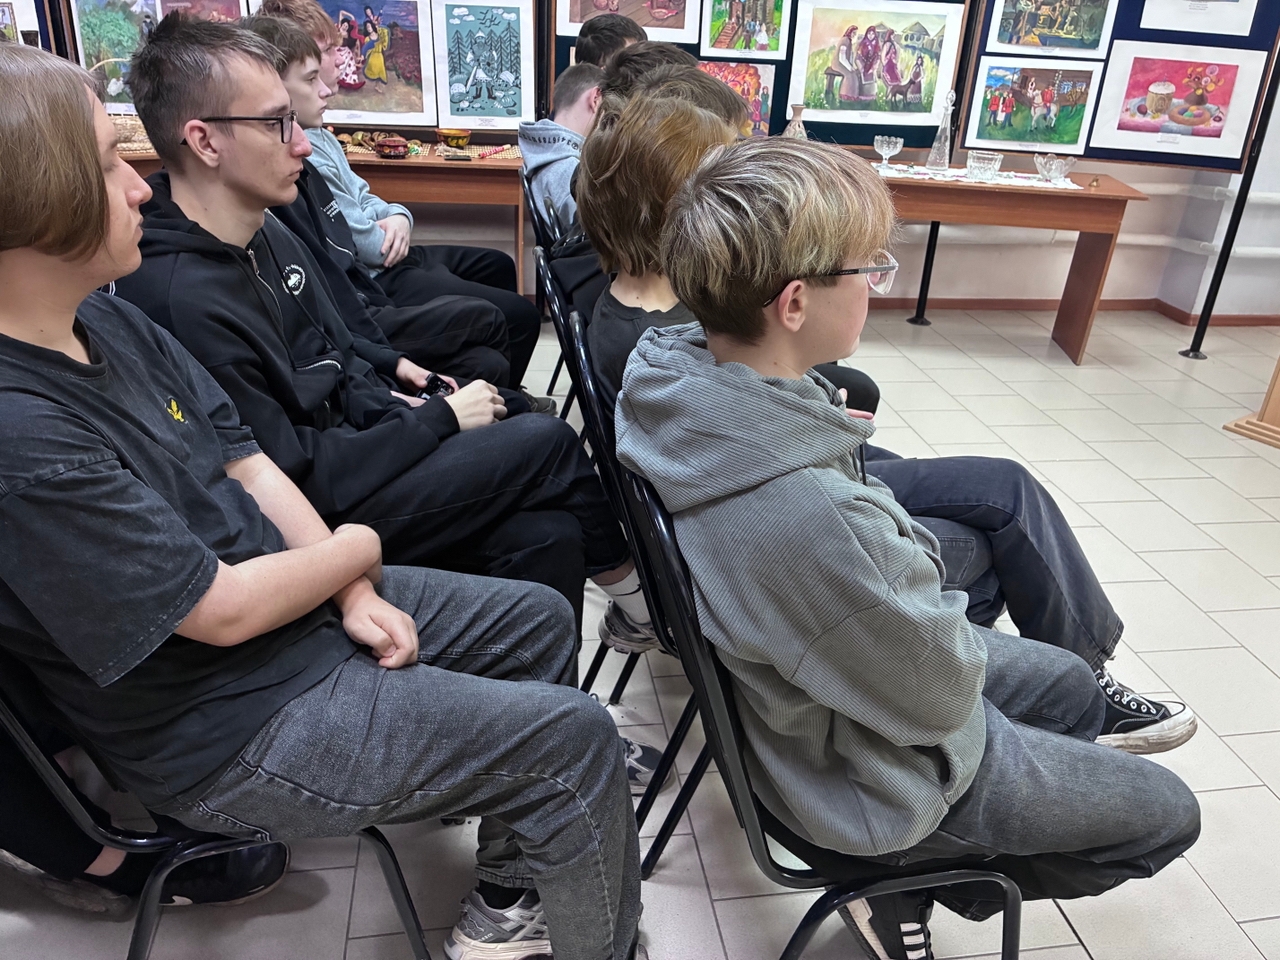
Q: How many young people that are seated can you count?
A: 10